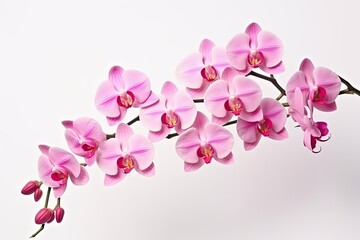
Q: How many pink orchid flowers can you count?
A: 12